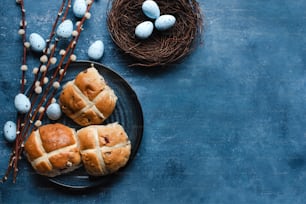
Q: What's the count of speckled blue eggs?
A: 10